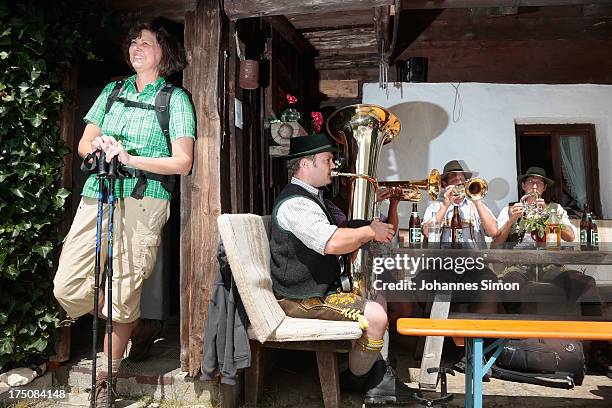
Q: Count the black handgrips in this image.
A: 2